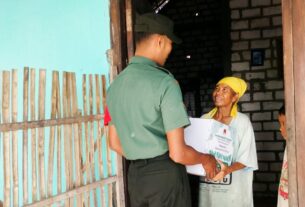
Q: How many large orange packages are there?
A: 0